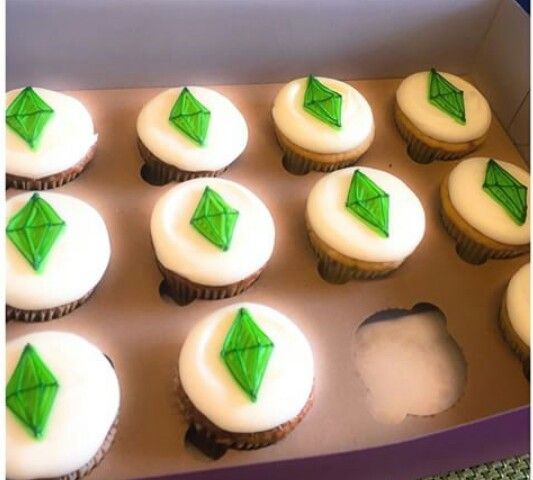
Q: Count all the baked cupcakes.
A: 11